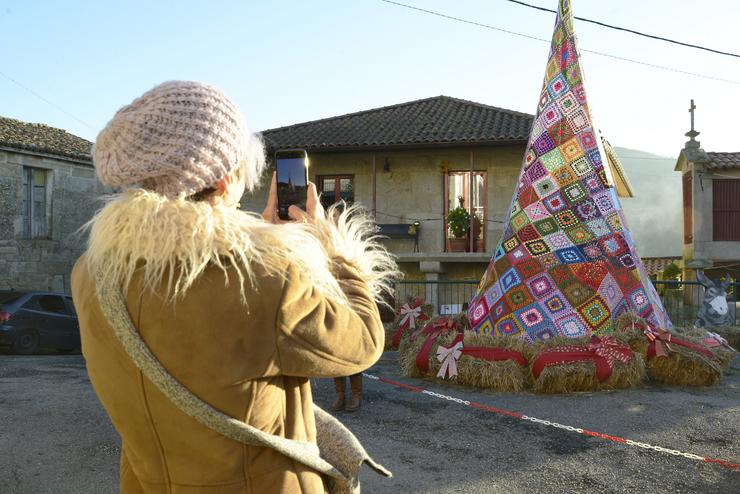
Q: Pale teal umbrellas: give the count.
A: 0